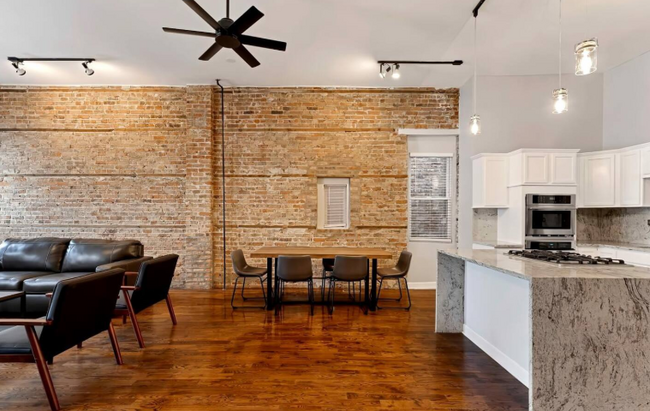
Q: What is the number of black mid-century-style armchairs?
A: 2